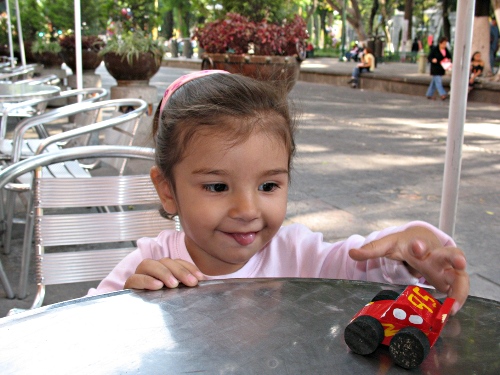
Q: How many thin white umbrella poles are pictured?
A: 4